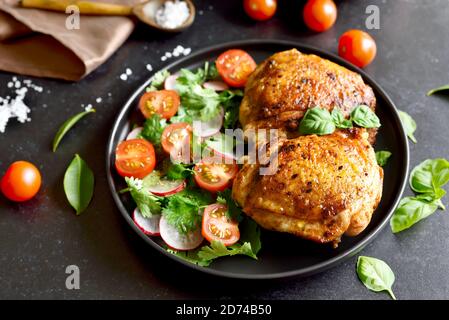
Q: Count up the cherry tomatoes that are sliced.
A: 6